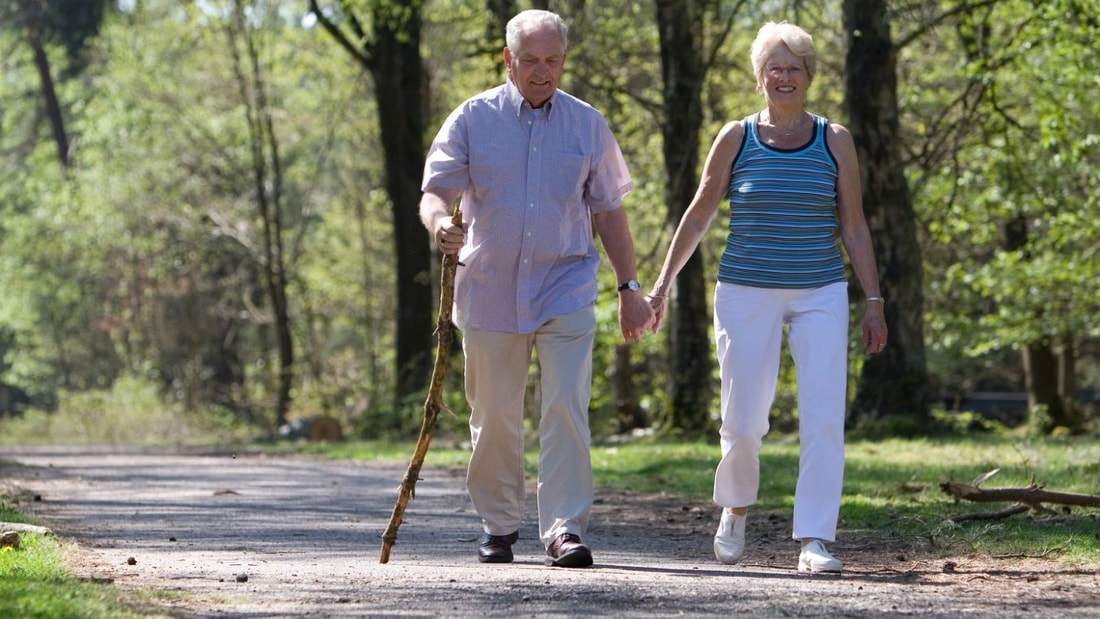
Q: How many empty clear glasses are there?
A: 0